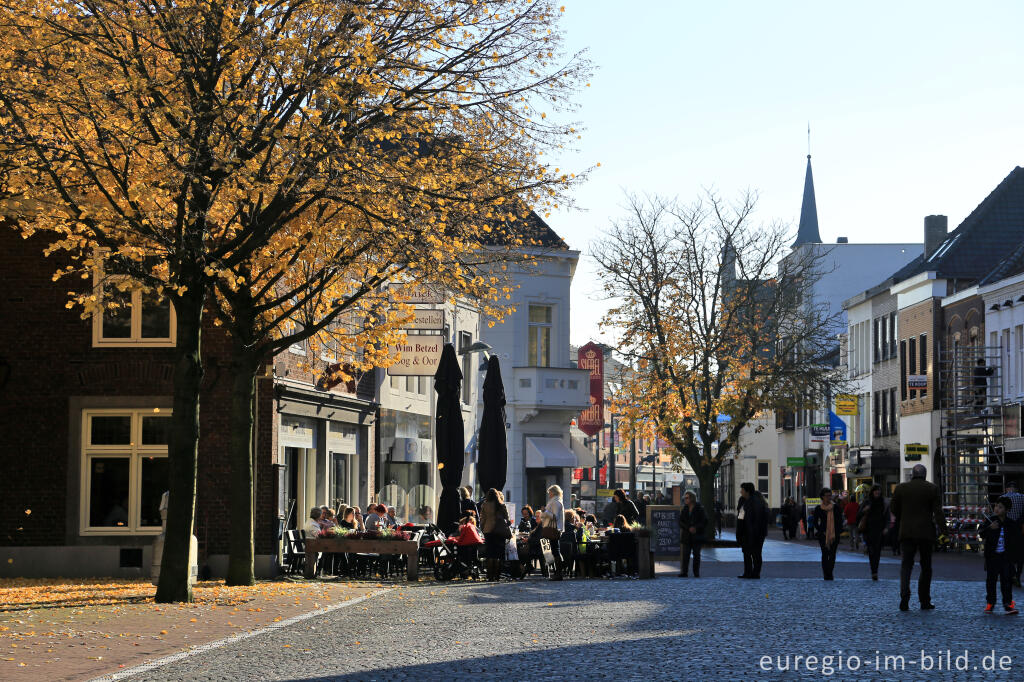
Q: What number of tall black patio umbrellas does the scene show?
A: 2